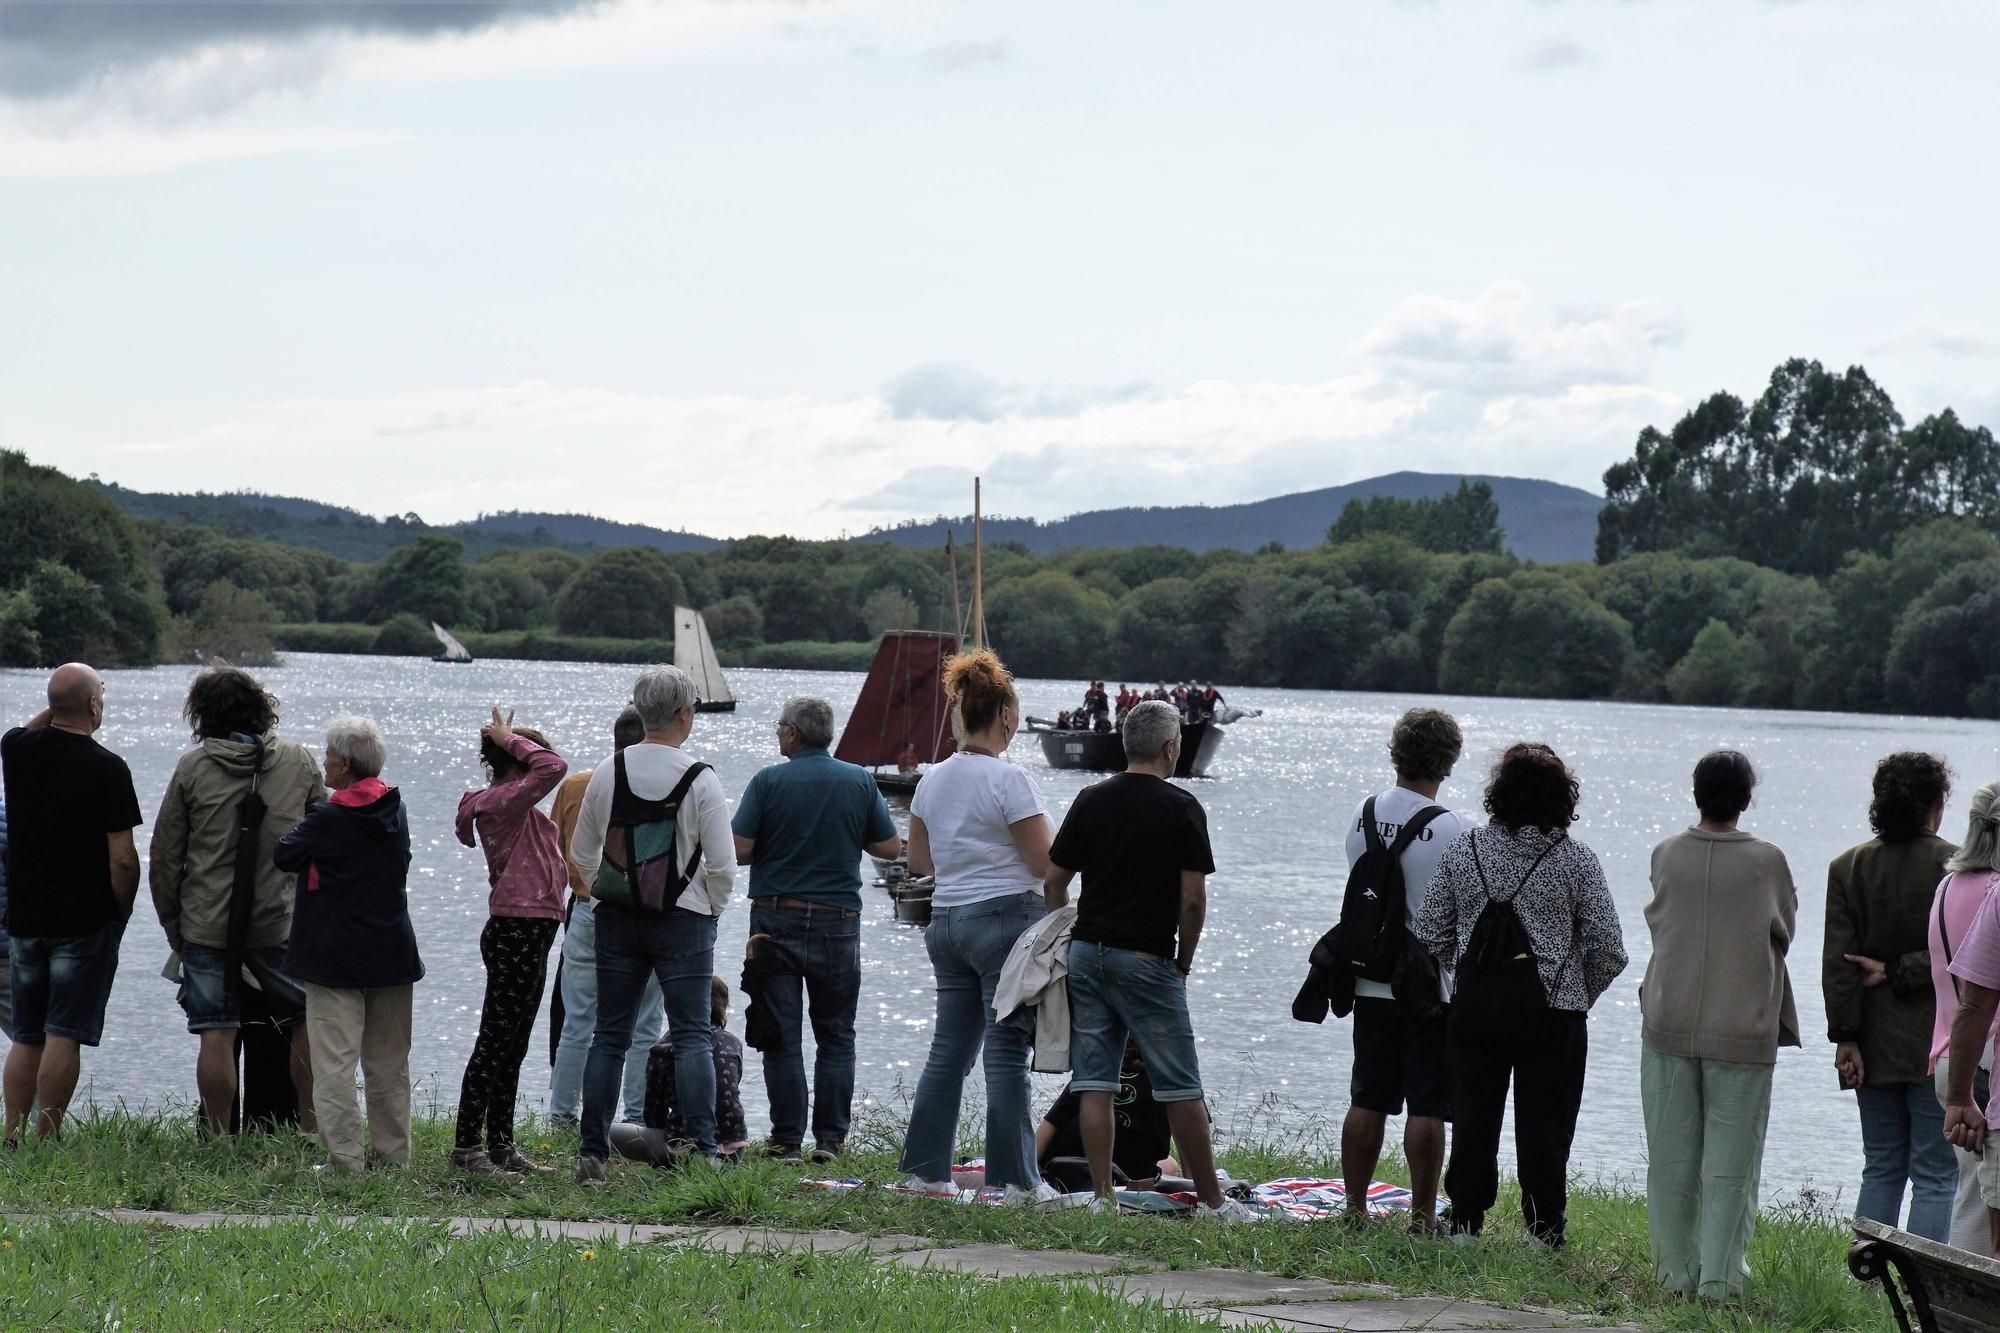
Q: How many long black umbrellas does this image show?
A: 1